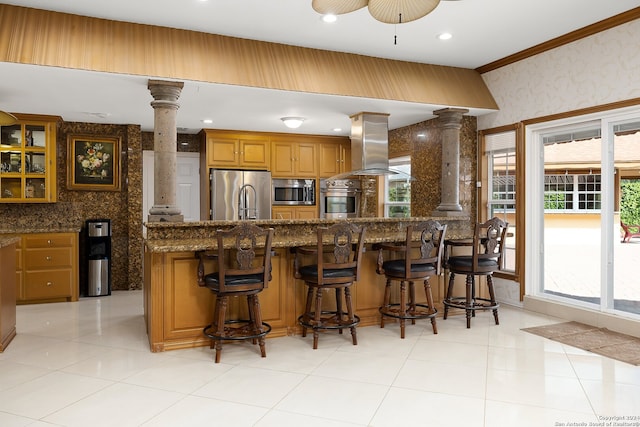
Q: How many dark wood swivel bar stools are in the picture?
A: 4